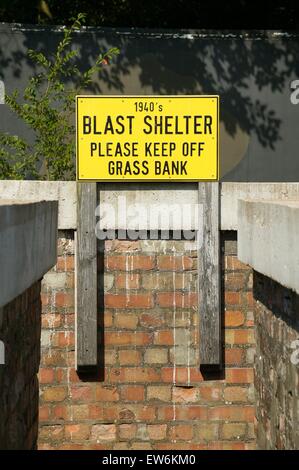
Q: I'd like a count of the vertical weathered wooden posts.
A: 2